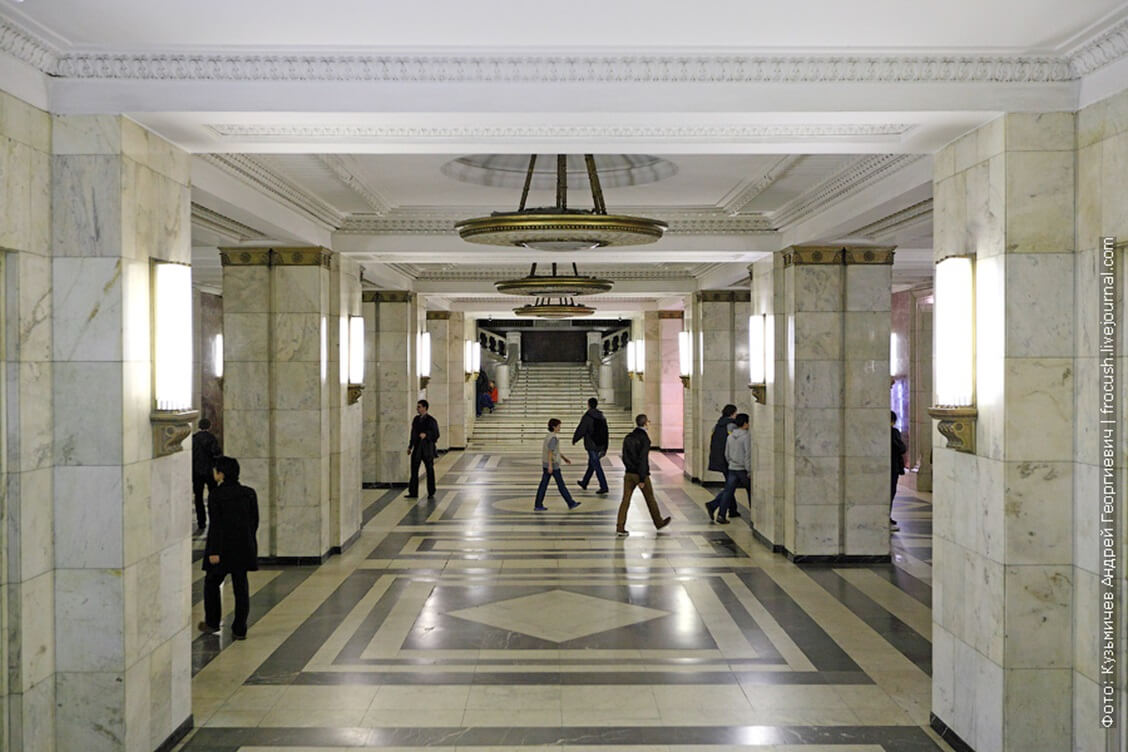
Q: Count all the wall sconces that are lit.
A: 12